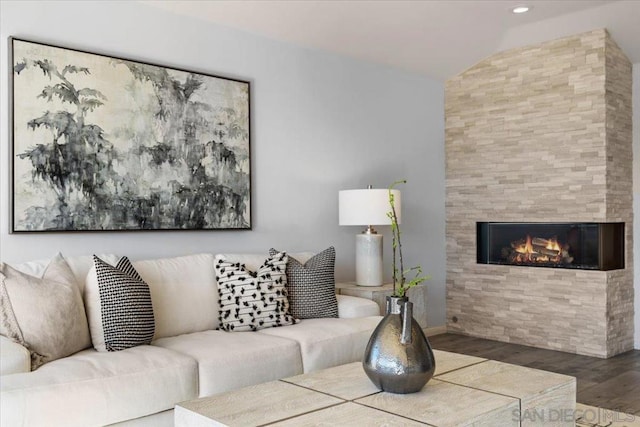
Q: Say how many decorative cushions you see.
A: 4